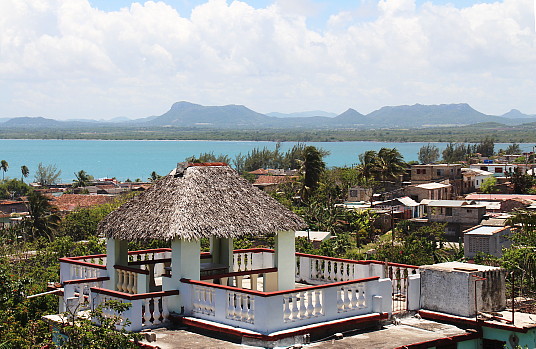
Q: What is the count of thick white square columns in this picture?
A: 4